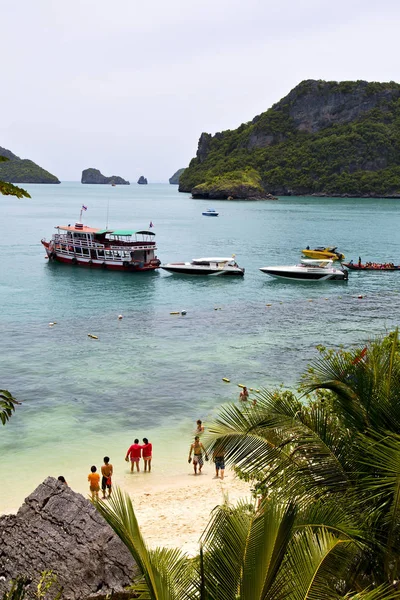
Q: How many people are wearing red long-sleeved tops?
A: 2